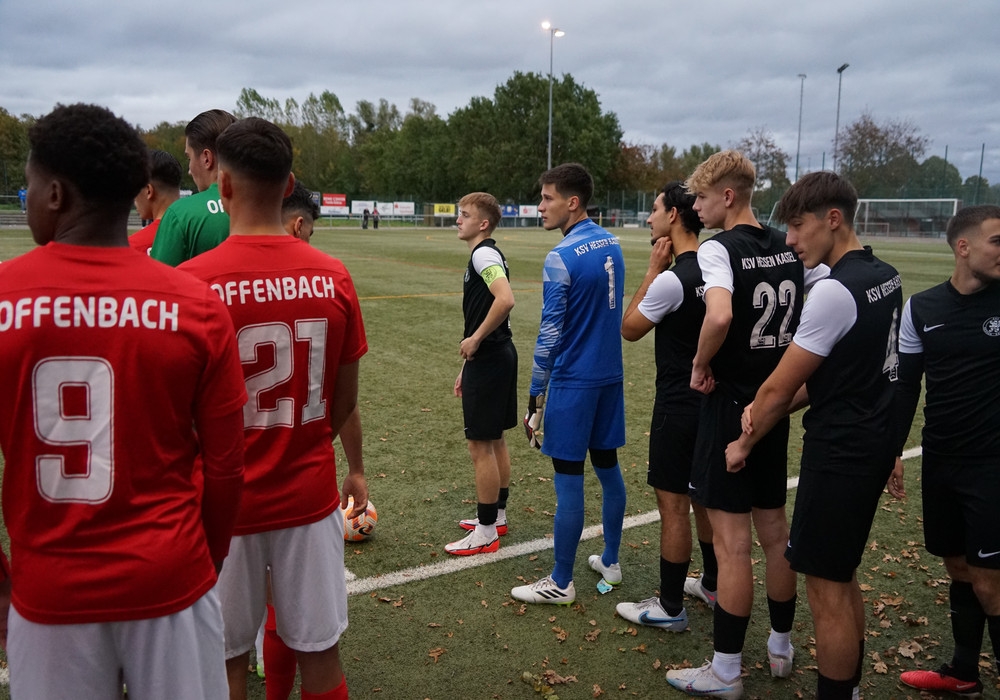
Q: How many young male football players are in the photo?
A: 11